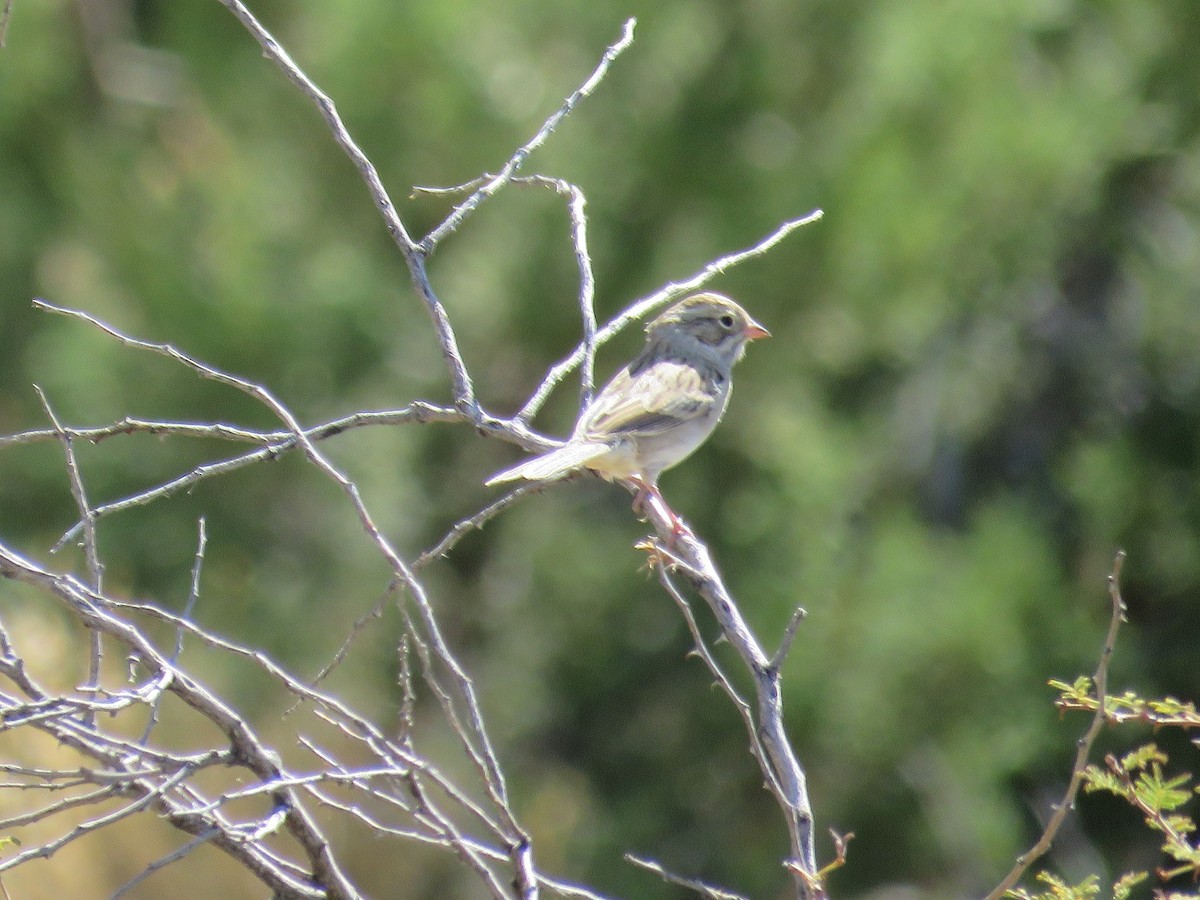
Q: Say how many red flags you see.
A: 0